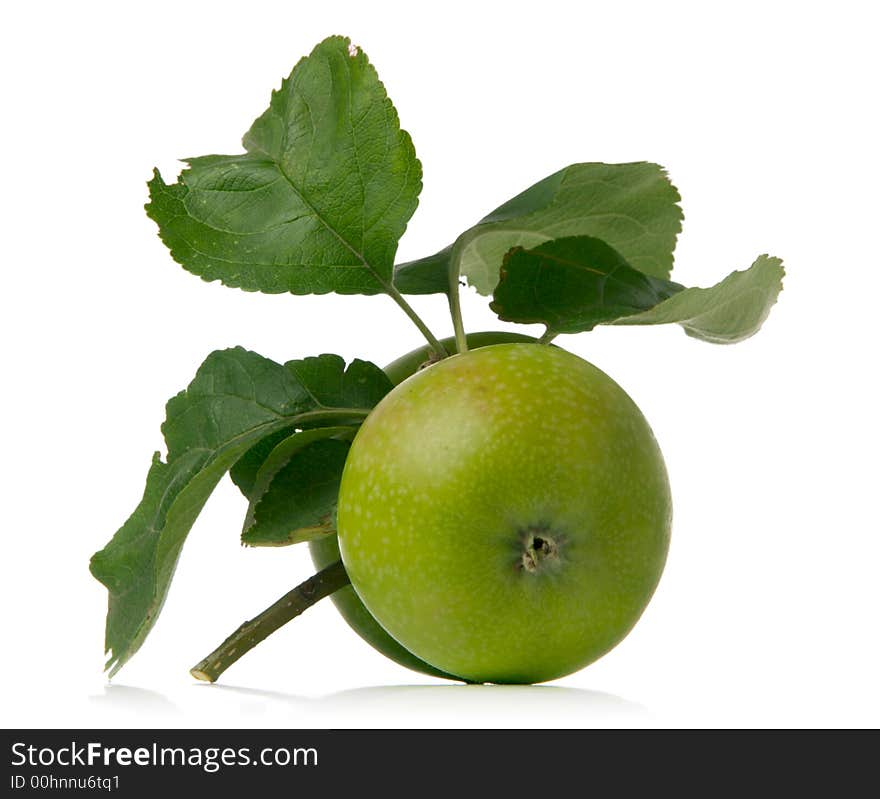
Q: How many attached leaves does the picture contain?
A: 5